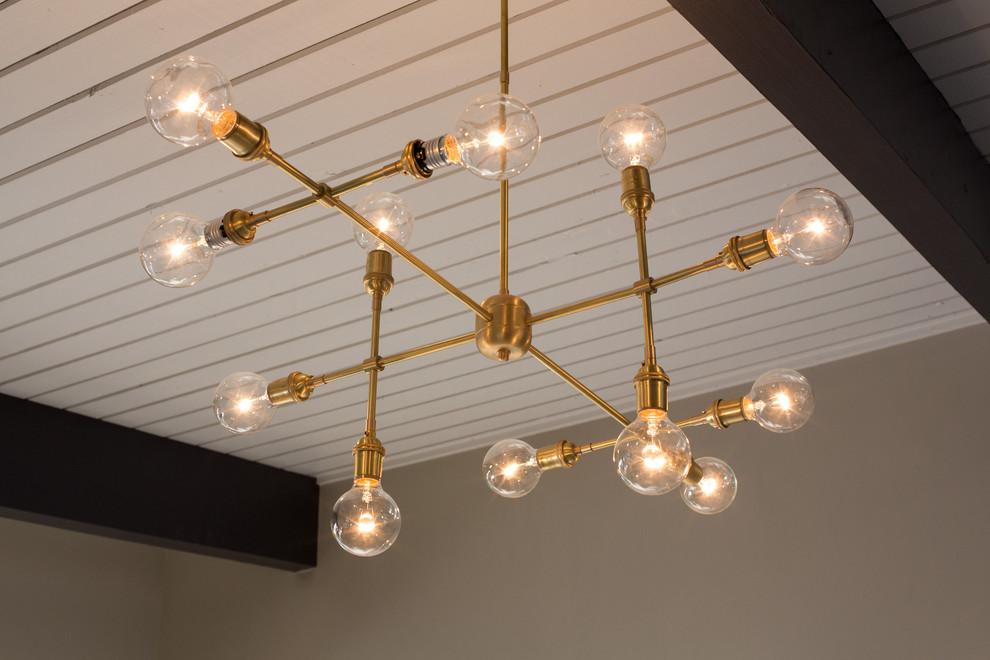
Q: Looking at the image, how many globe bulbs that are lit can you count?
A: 12